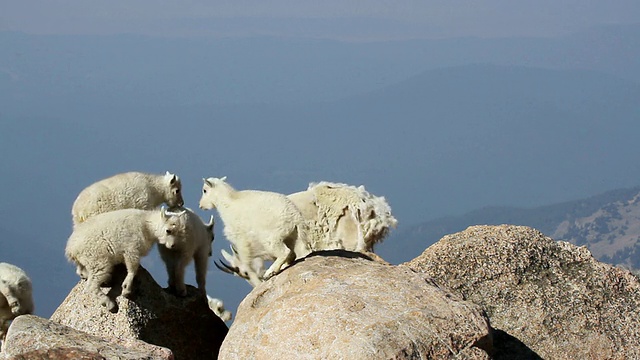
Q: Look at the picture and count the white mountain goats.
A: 7